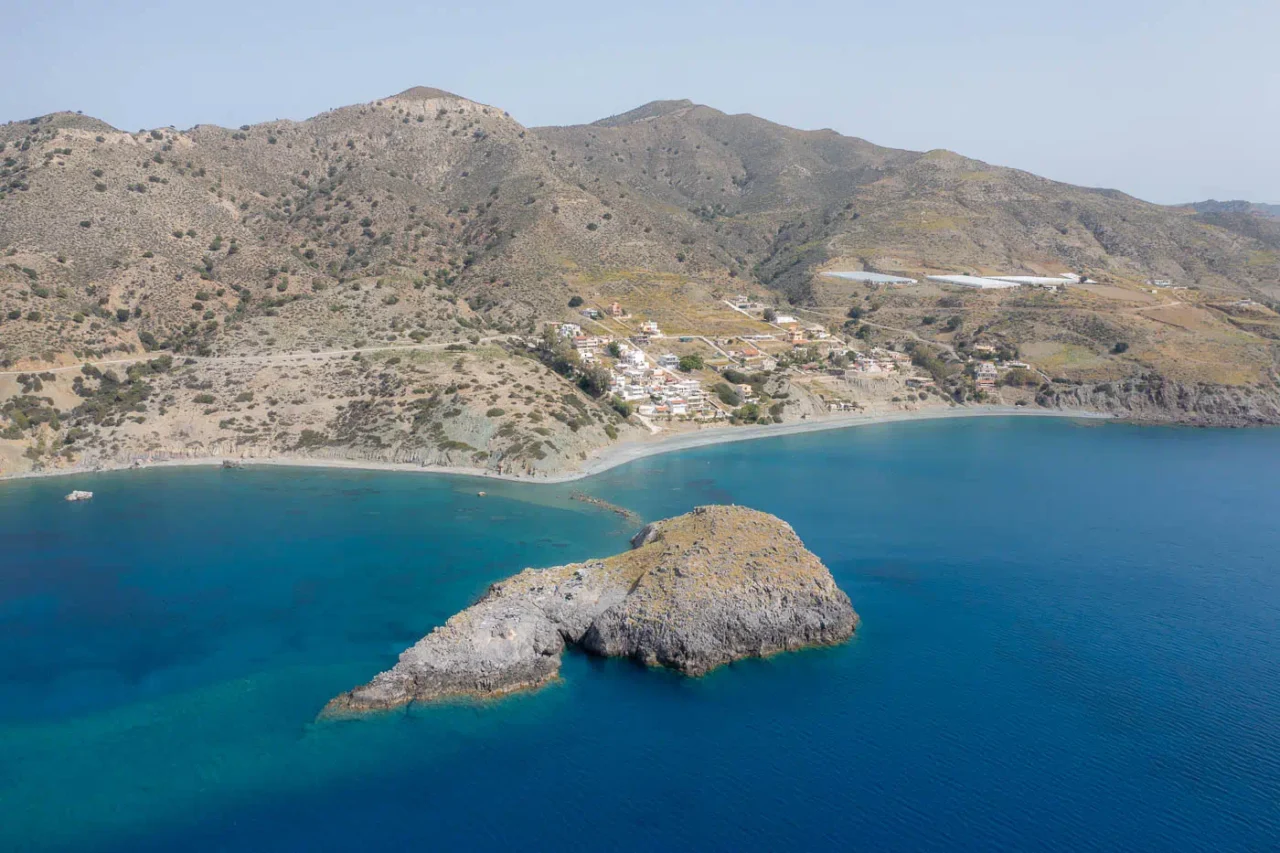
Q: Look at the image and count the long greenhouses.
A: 3